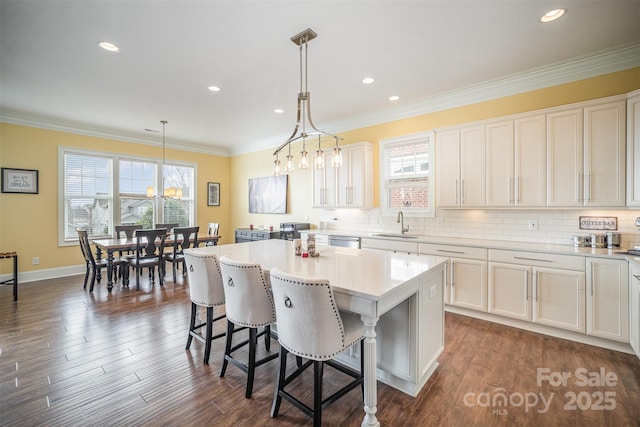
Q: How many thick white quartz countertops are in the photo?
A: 2